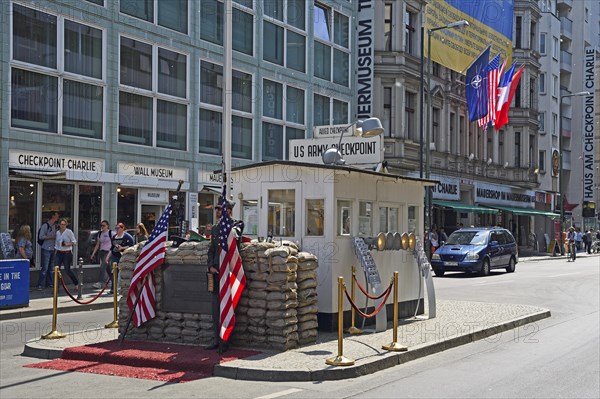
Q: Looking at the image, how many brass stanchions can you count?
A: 5